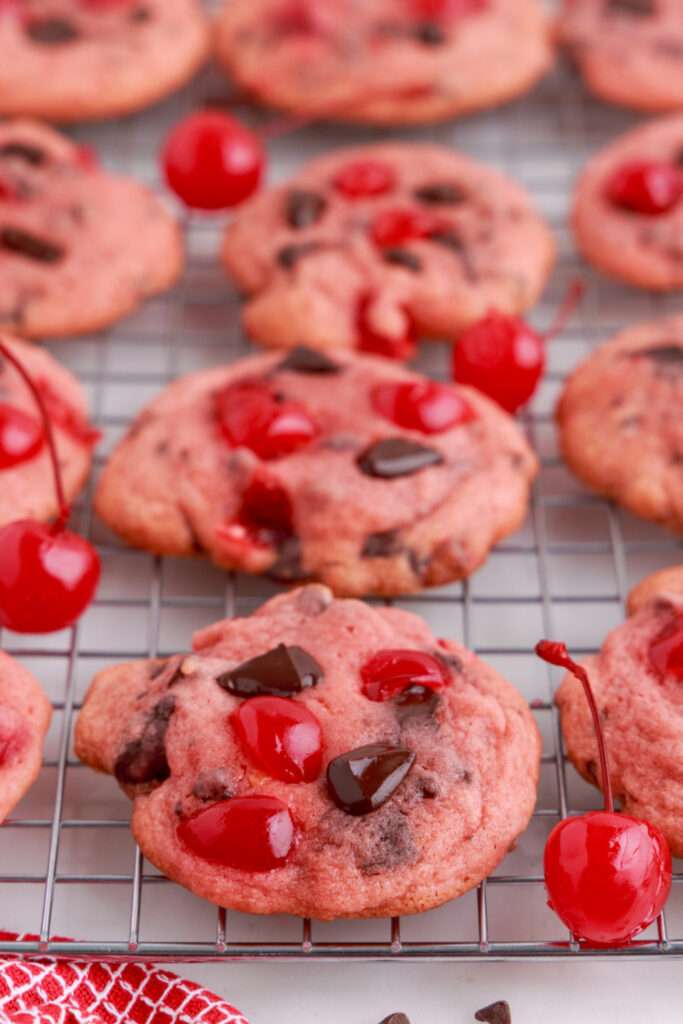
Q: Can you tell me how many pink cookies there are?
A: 12